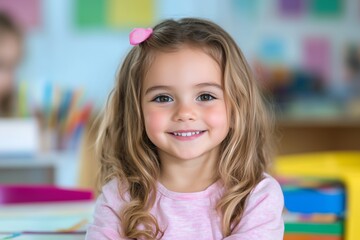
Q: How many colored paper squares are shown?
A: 8